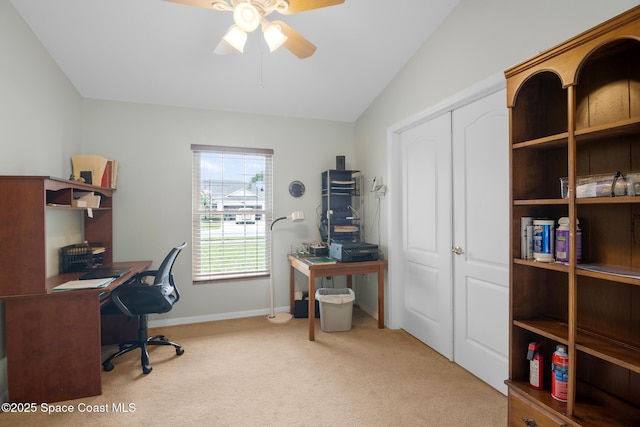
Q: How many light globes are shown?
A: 3